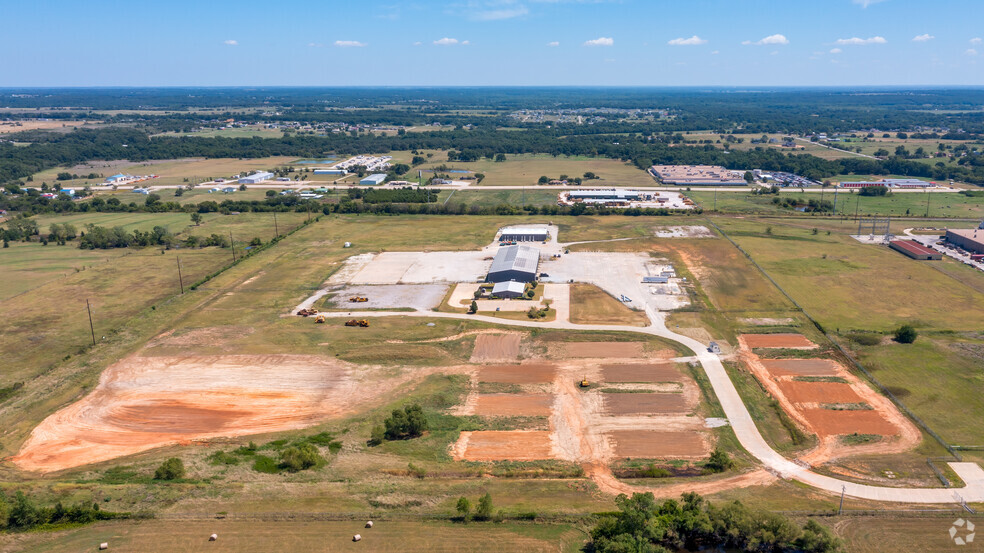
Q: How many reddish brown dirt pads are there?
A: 12